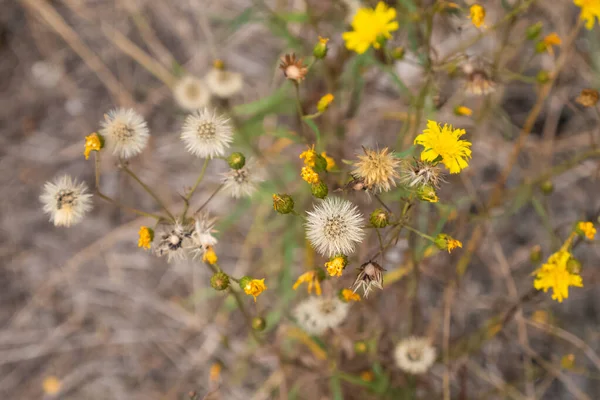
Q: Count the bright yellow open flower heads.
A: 4